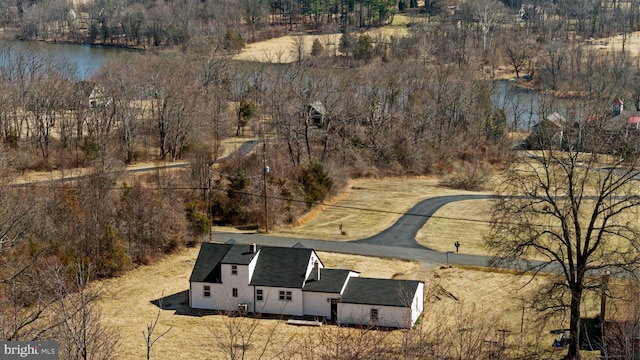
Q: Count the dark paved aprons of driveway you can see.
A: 1